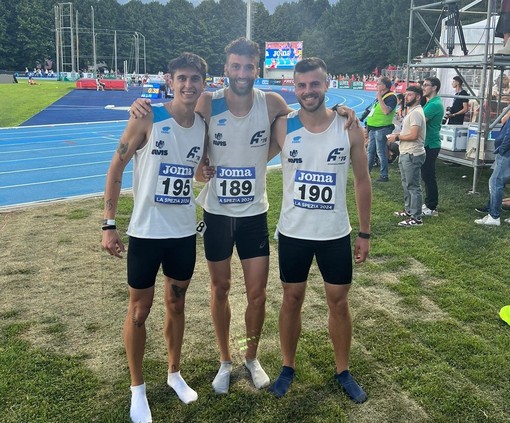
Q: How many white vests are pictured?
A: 3